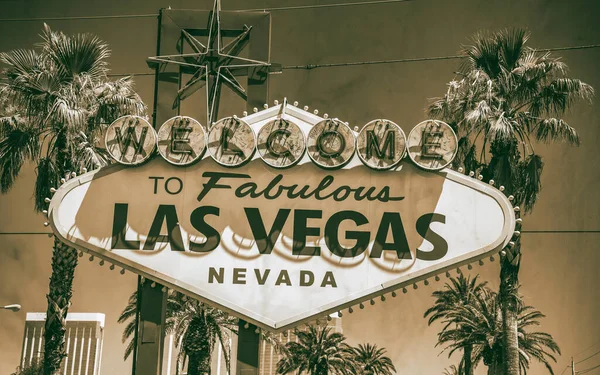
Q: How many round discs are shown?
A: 7